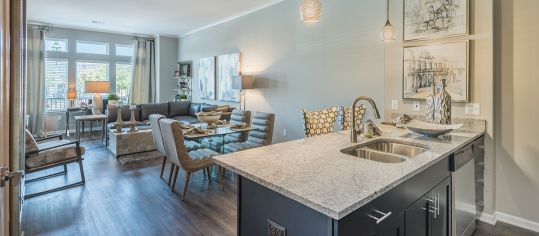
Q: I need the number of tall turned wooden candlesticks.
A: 2